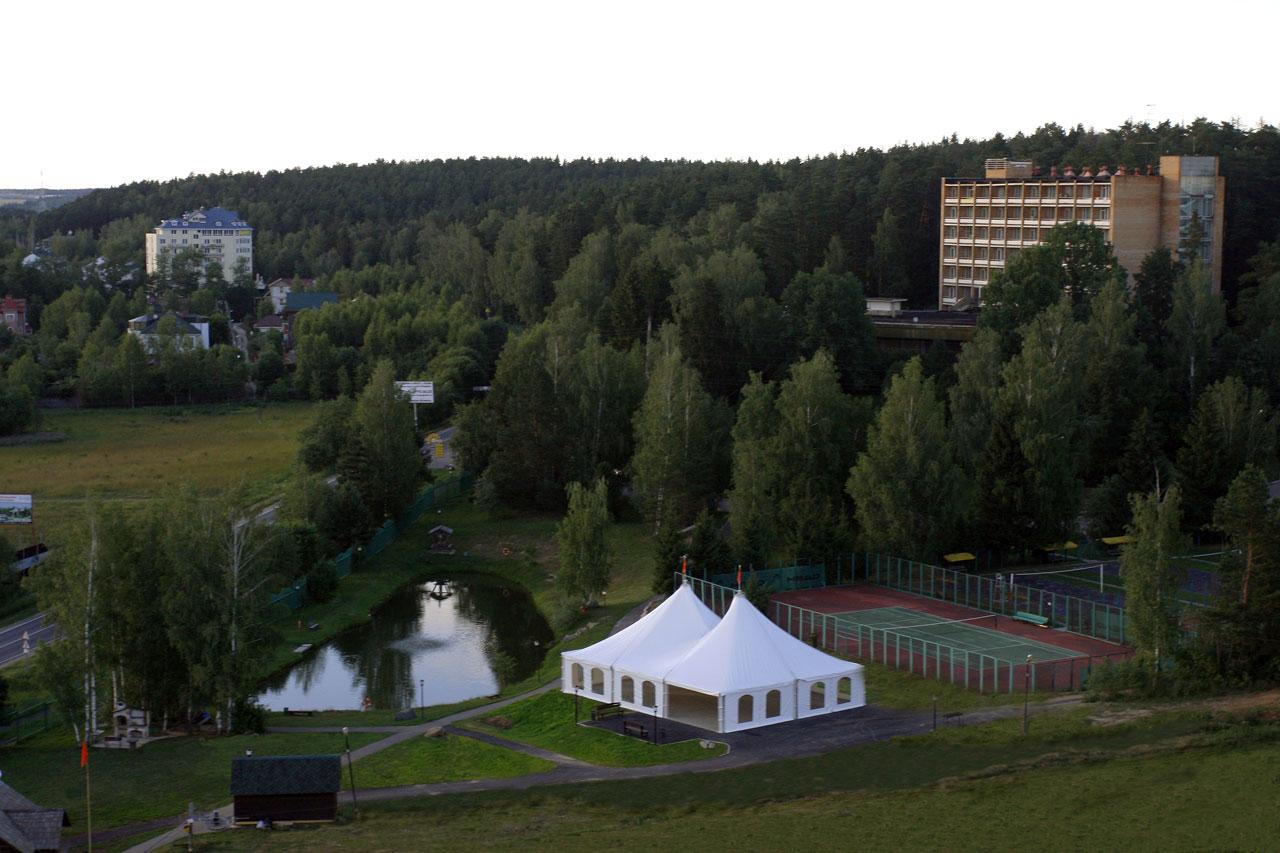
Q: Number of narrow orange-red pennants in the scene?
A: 3